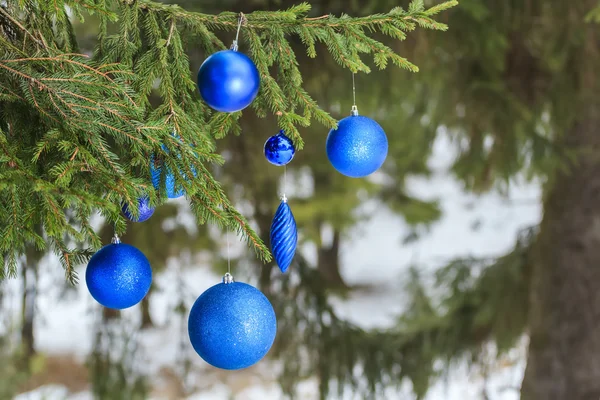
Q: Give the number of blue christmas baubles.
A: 8